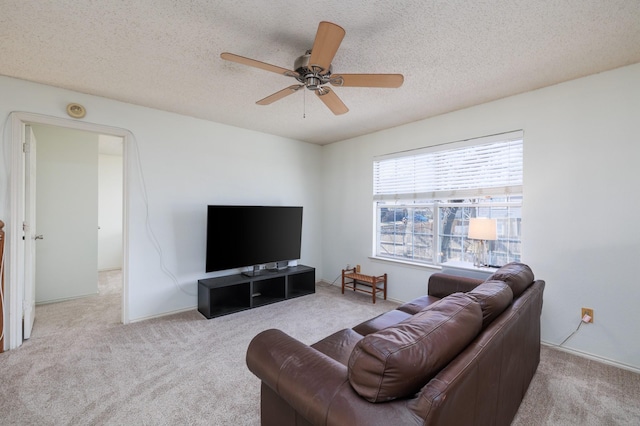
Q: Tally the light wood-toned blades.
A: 5